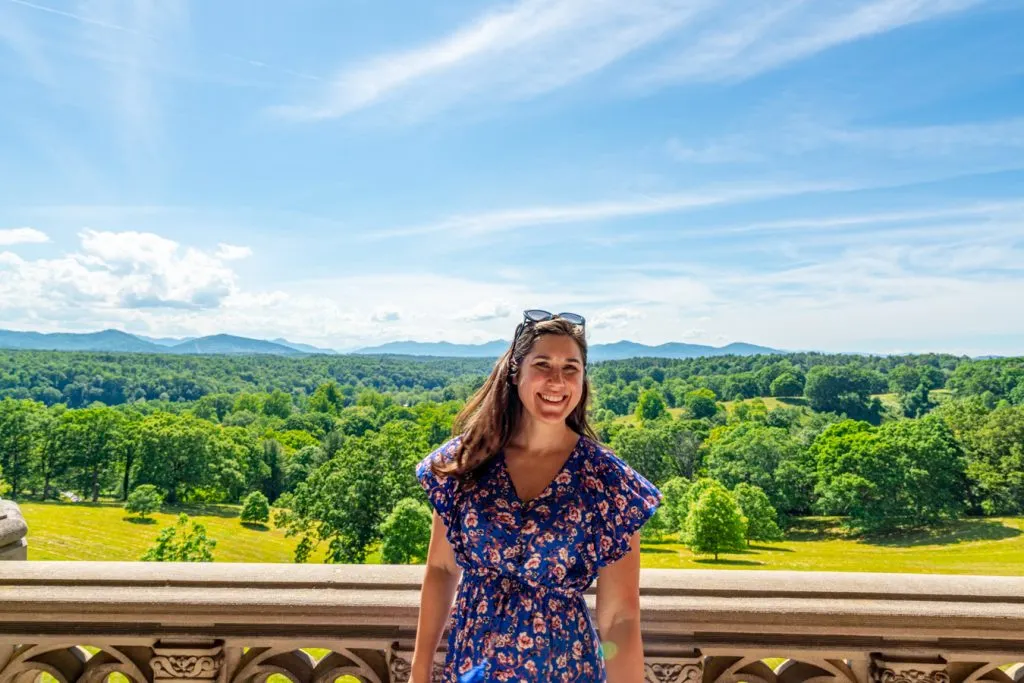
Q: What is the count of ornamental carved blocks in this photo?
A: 4